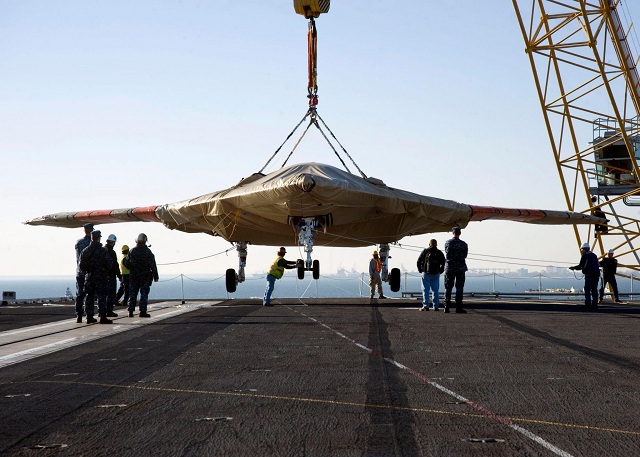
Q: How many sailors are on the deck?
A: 11